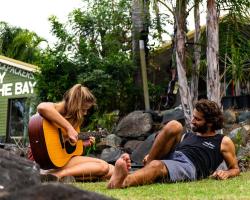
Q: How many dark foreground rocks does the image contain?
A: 2